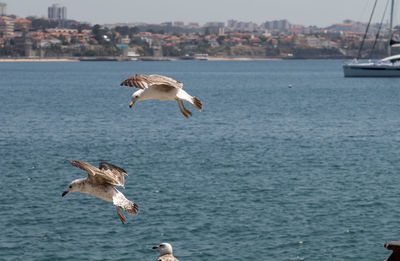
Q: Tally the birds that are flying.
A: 2